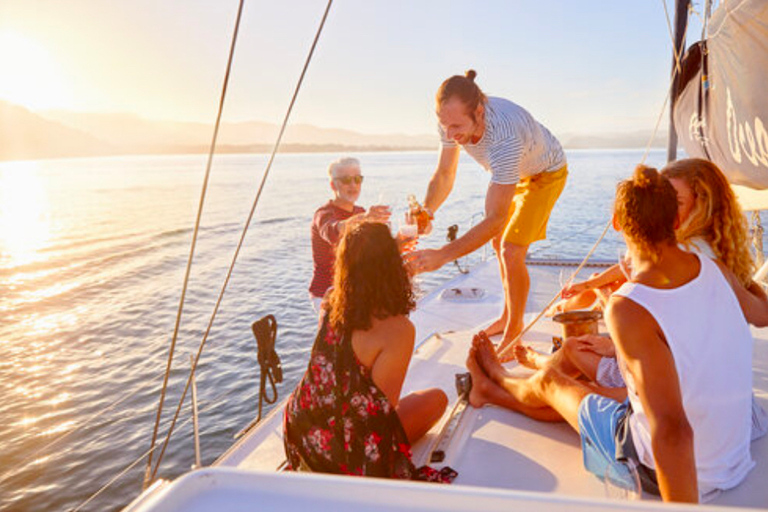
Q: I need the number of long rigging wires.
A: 2